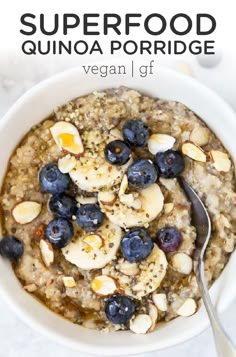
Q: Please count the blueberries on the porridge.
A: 12